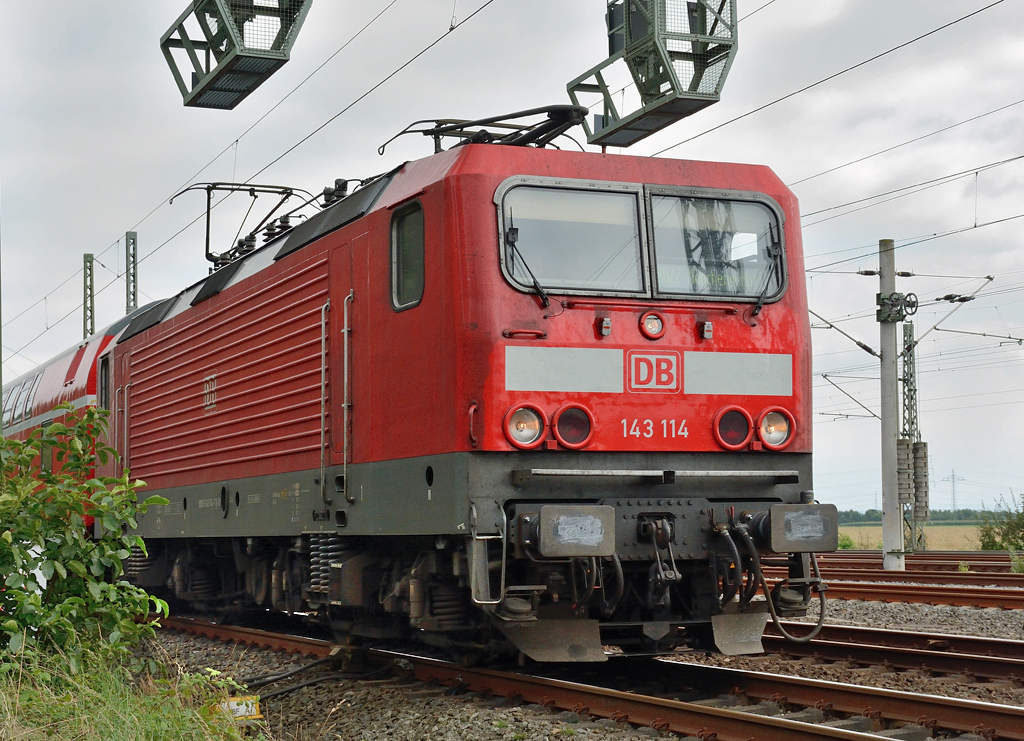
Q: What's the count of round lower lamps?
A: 4